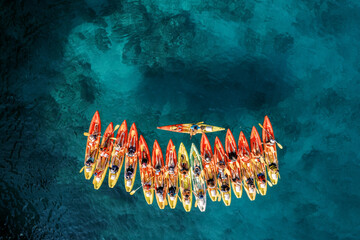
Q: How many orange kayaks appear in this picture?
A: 14